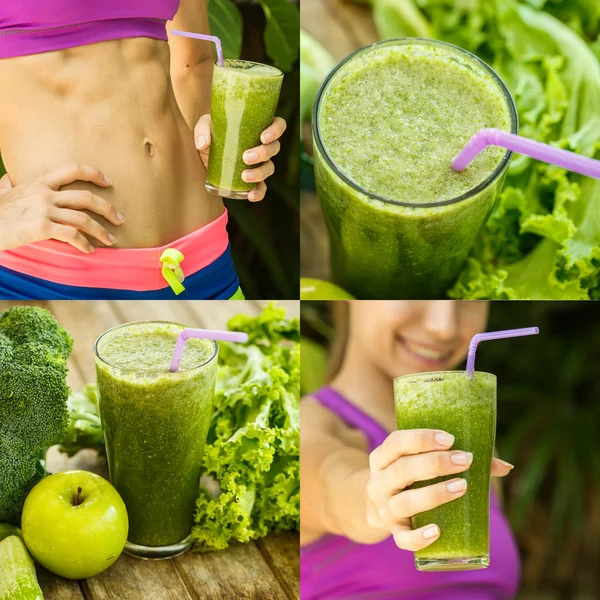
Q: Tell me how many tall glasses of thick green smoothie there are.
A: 4